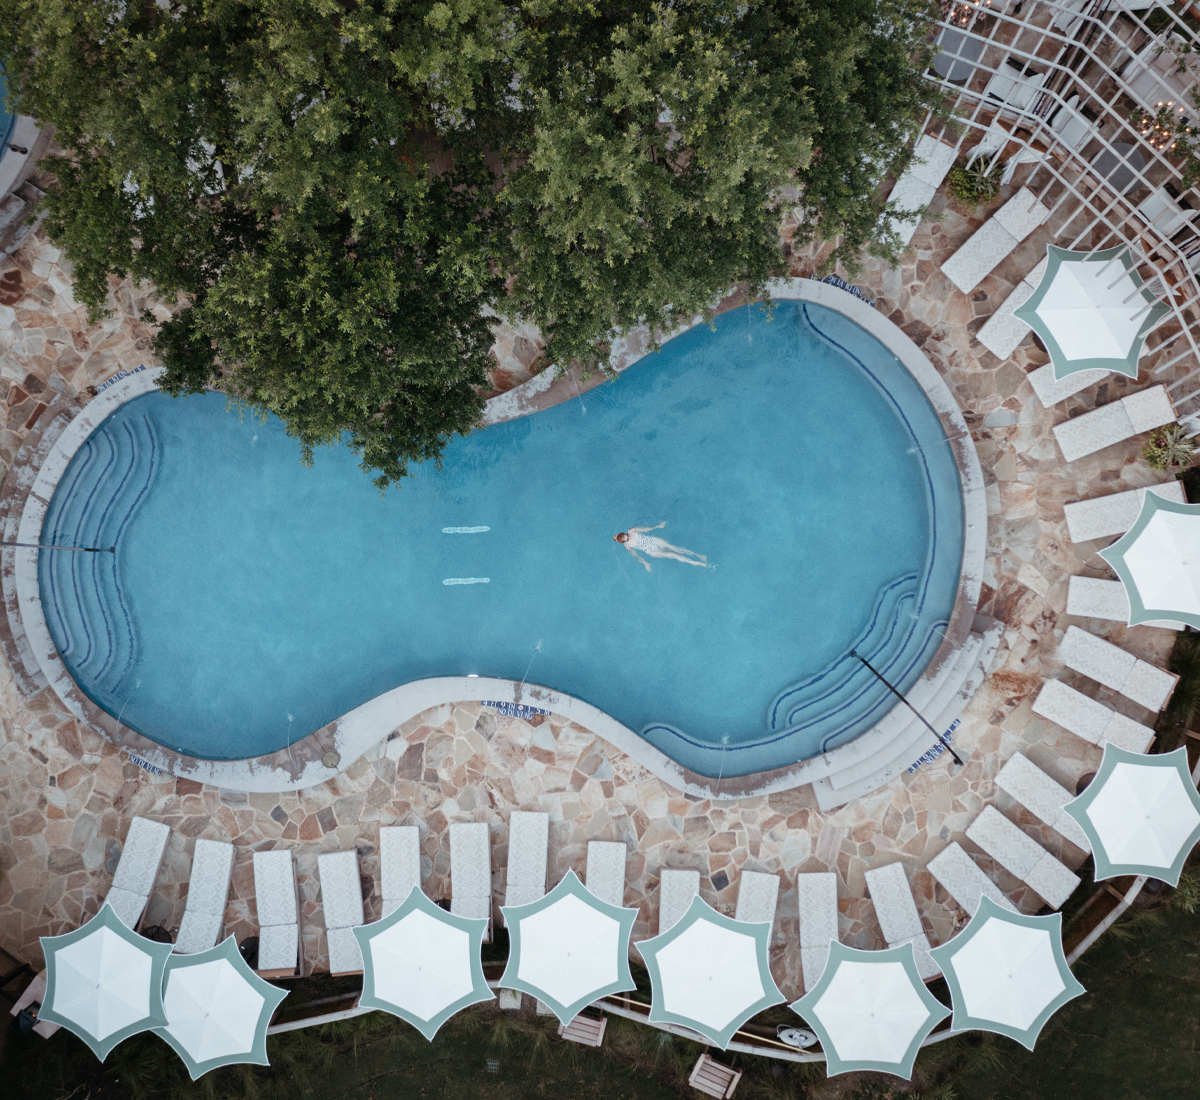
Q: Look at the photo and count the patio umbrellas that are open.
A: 10